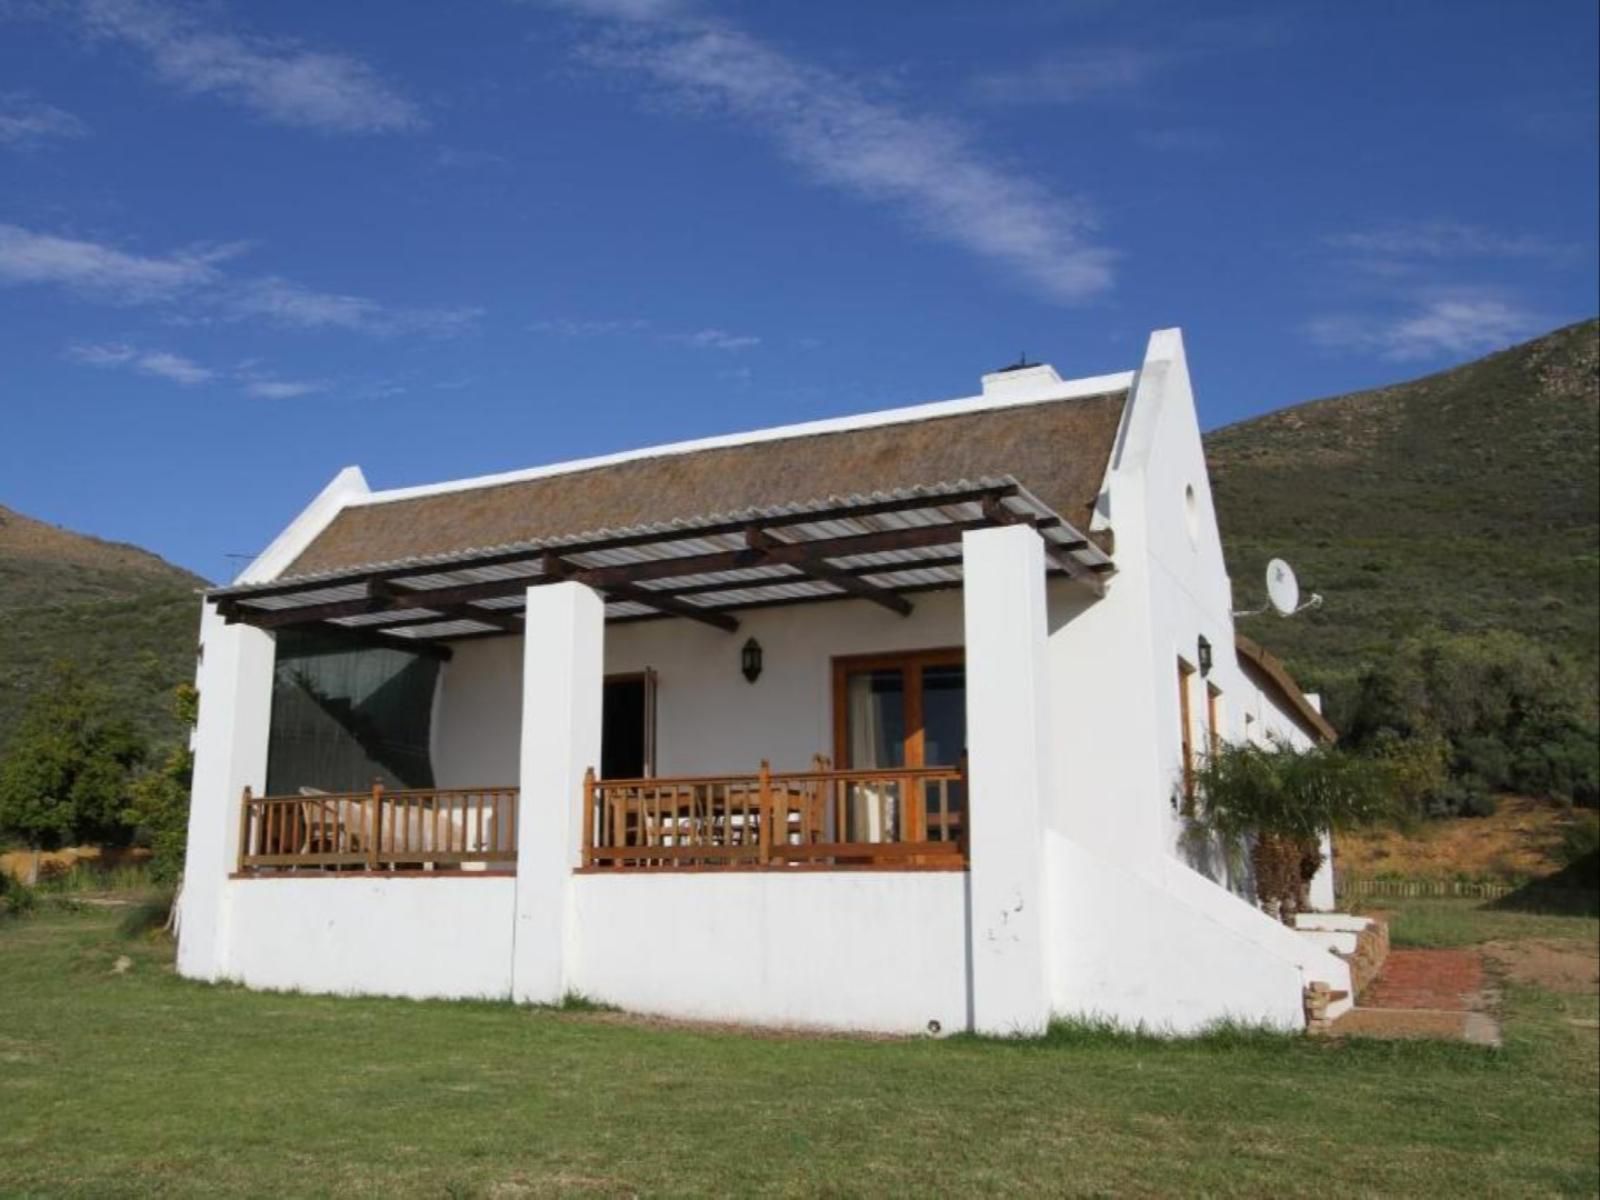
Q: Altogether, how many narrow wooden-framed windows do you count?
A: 2